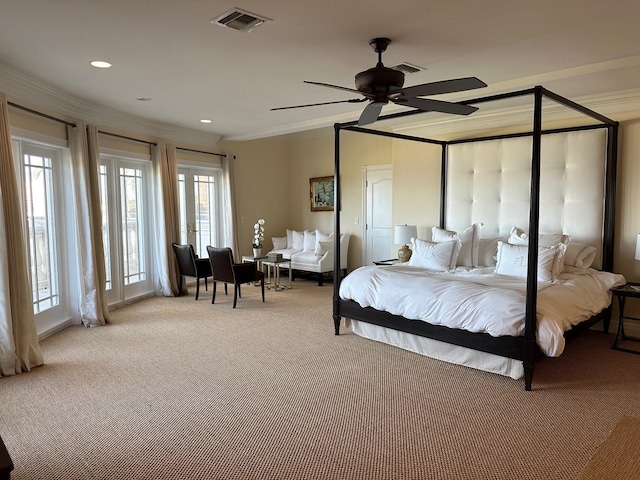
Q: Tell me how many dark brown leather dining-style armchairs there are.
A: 2